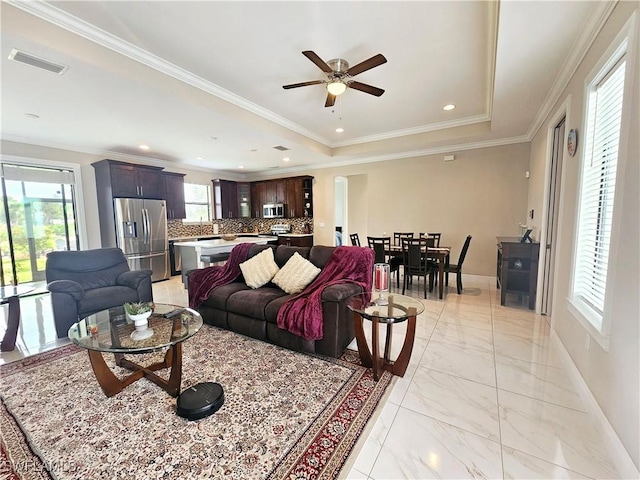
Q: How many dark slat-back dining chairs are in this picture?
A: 6